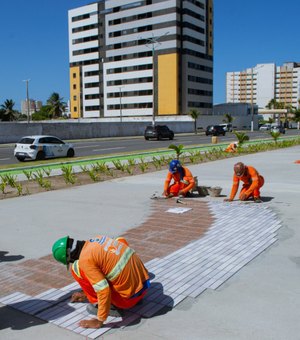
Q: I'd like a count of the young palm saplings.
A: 3